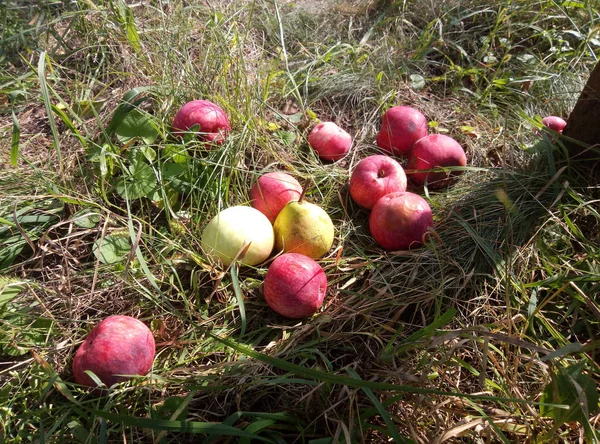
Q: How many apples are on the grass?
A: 11